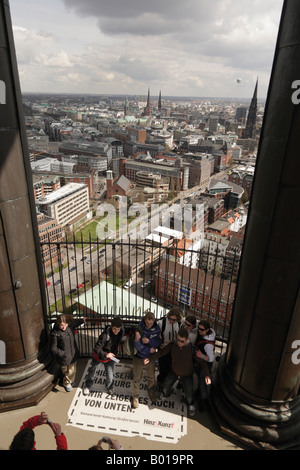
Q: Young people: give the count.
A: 7